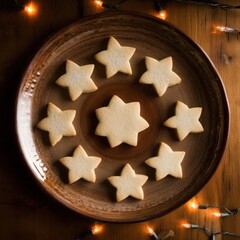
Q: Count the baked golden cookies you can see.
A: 9